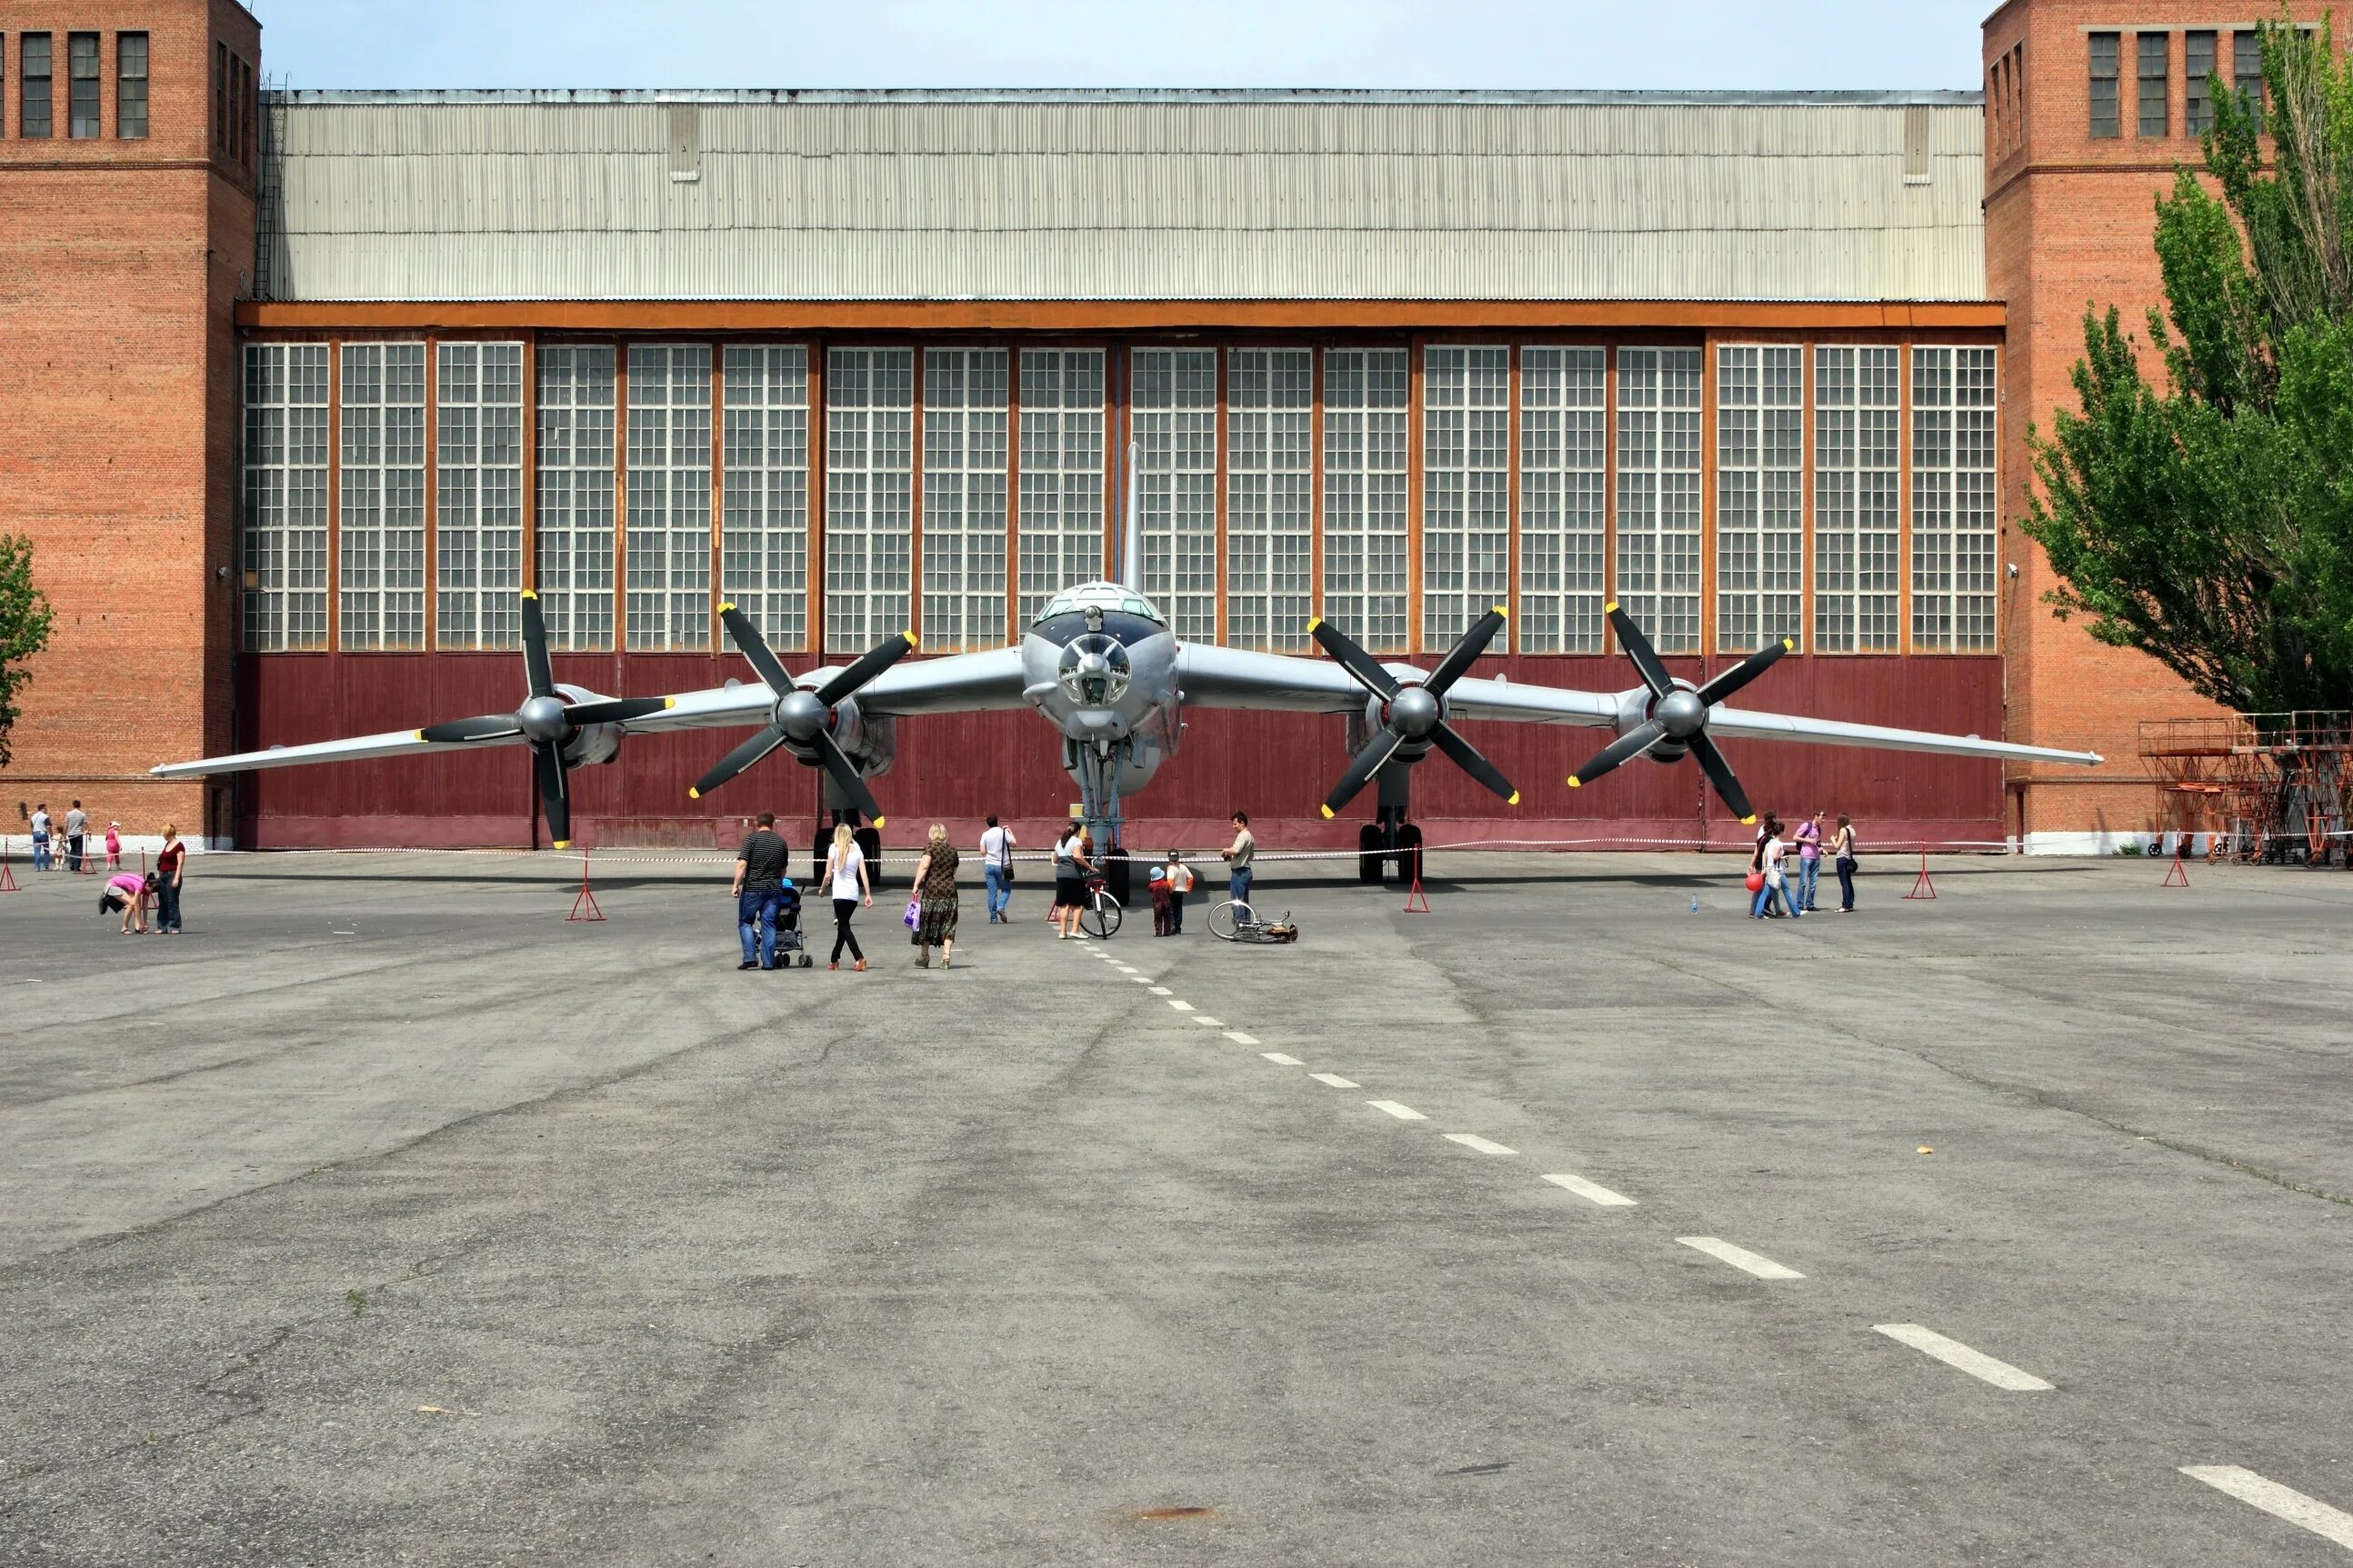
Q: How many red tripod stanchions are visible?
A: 8